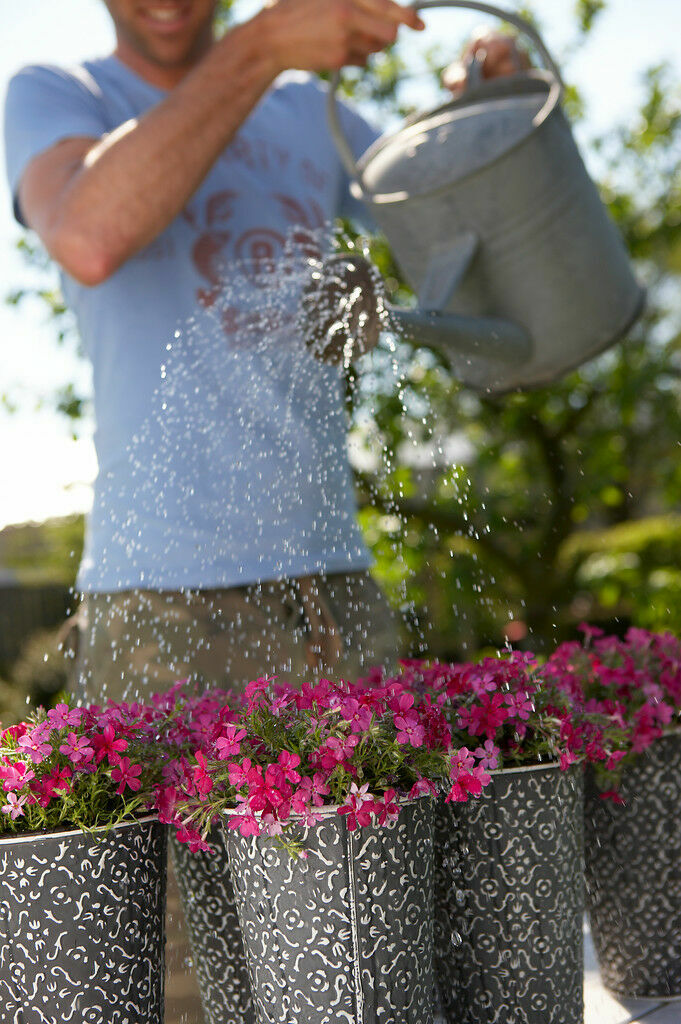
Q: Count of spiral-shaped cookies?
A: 0